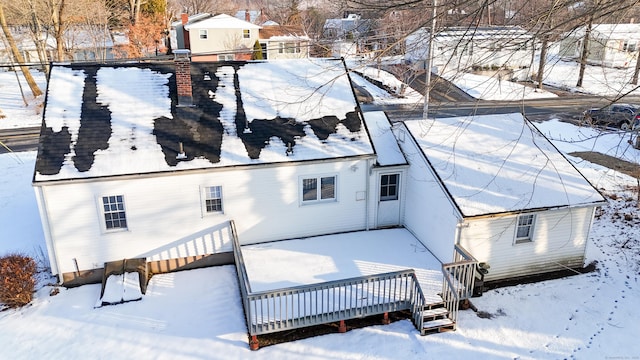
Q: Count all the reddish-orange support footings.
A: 3